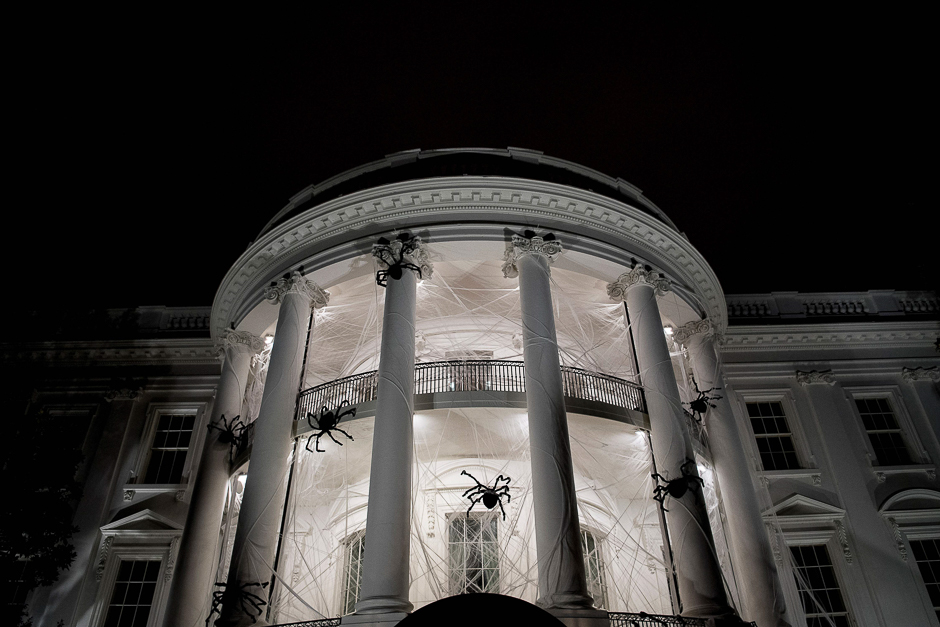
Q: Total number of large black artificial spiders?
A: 7